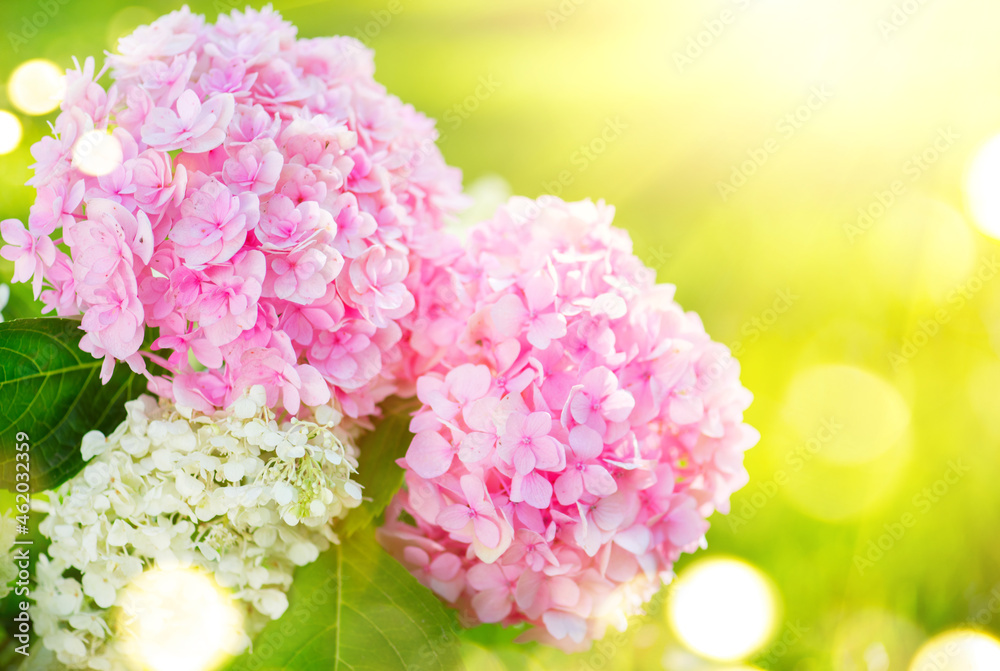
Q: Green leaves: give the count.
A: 3